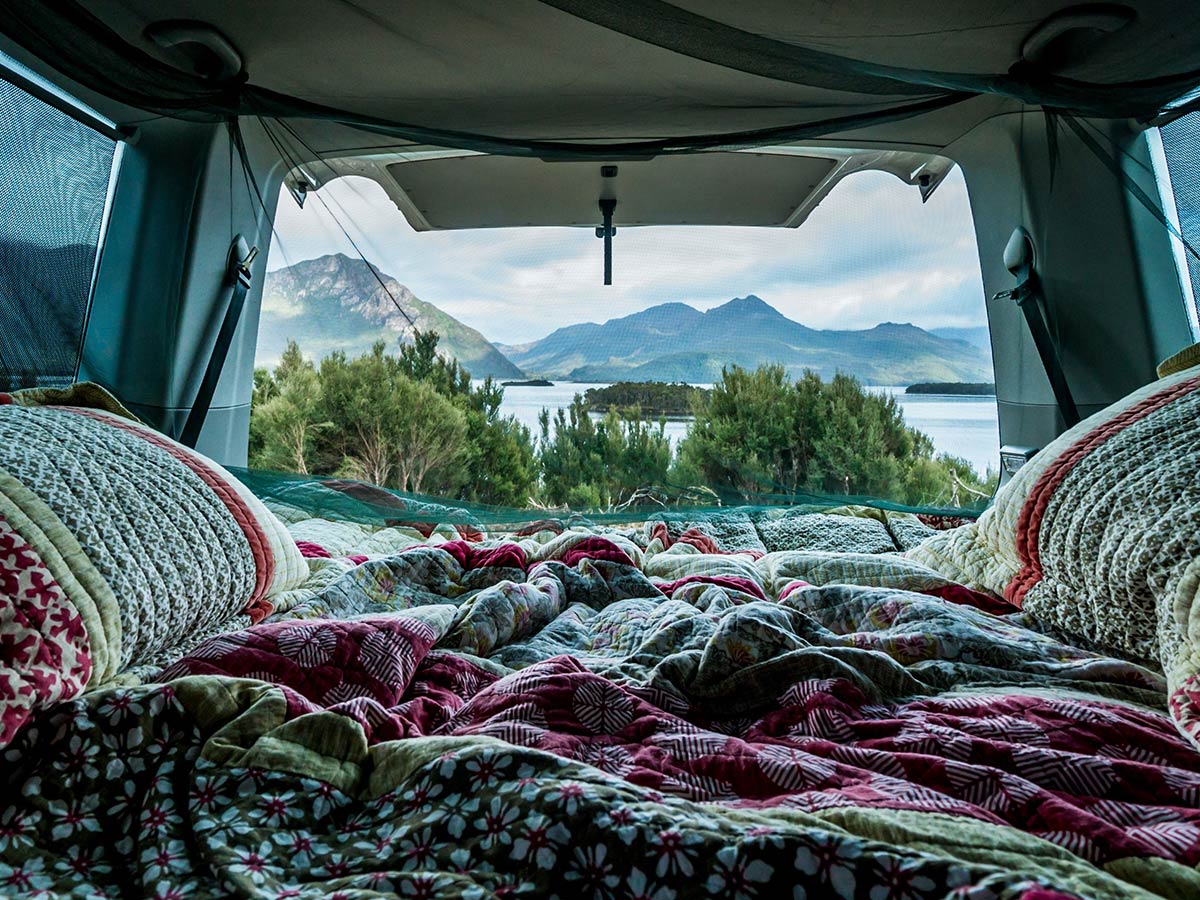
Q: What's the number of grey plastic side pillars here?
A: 2